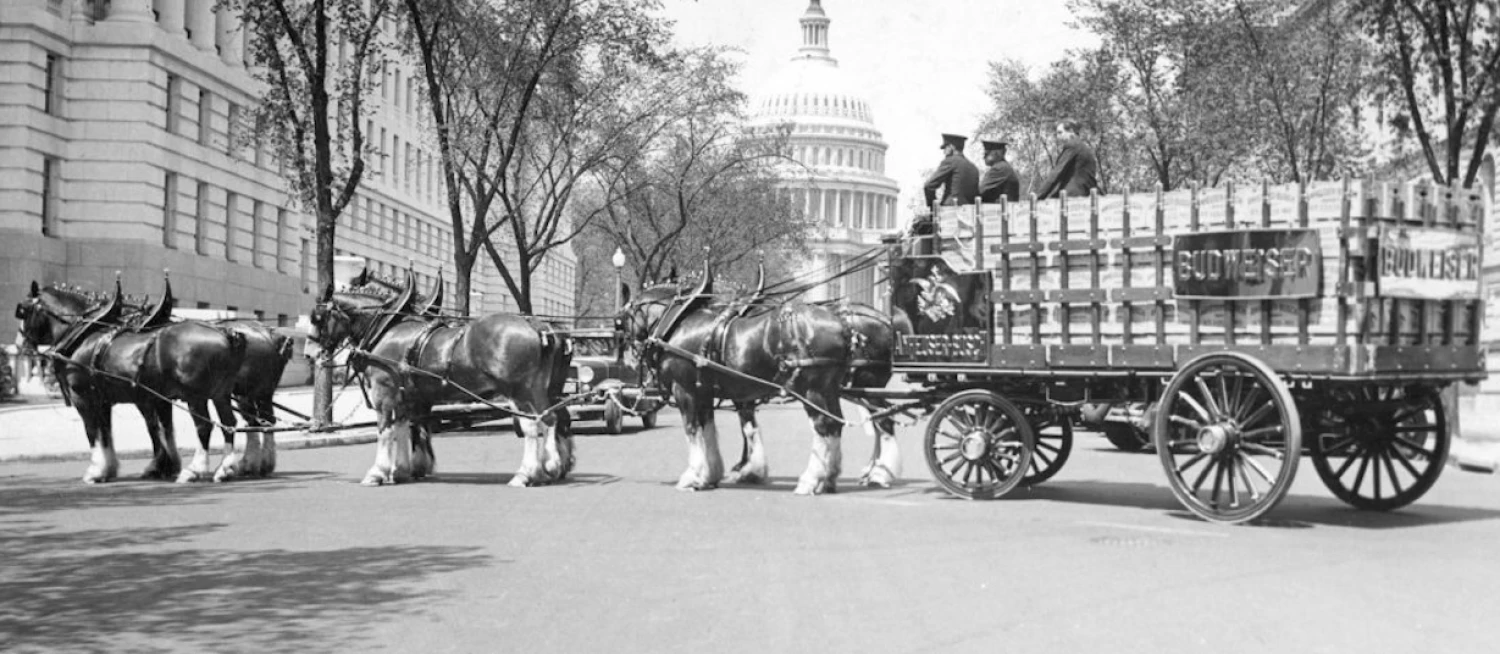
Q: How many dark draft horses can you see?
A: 6